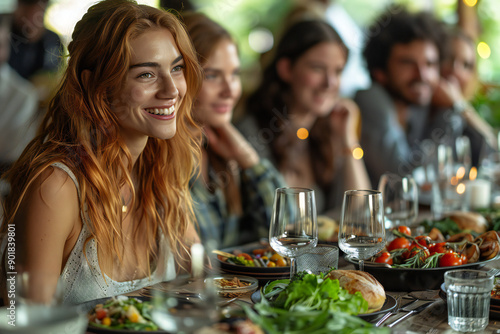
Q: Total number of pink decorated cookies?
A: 0